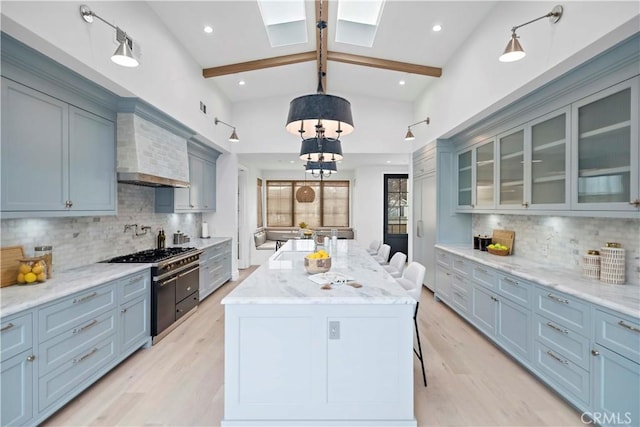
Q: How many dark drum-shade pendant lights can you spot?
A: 3